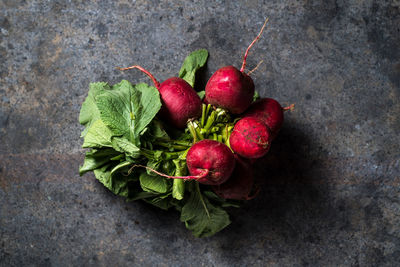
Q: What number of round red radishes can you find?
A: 6